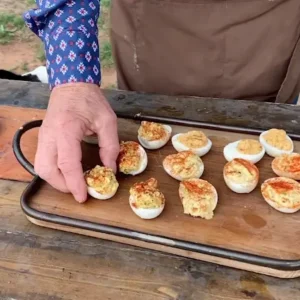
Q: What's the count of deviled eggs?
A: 12